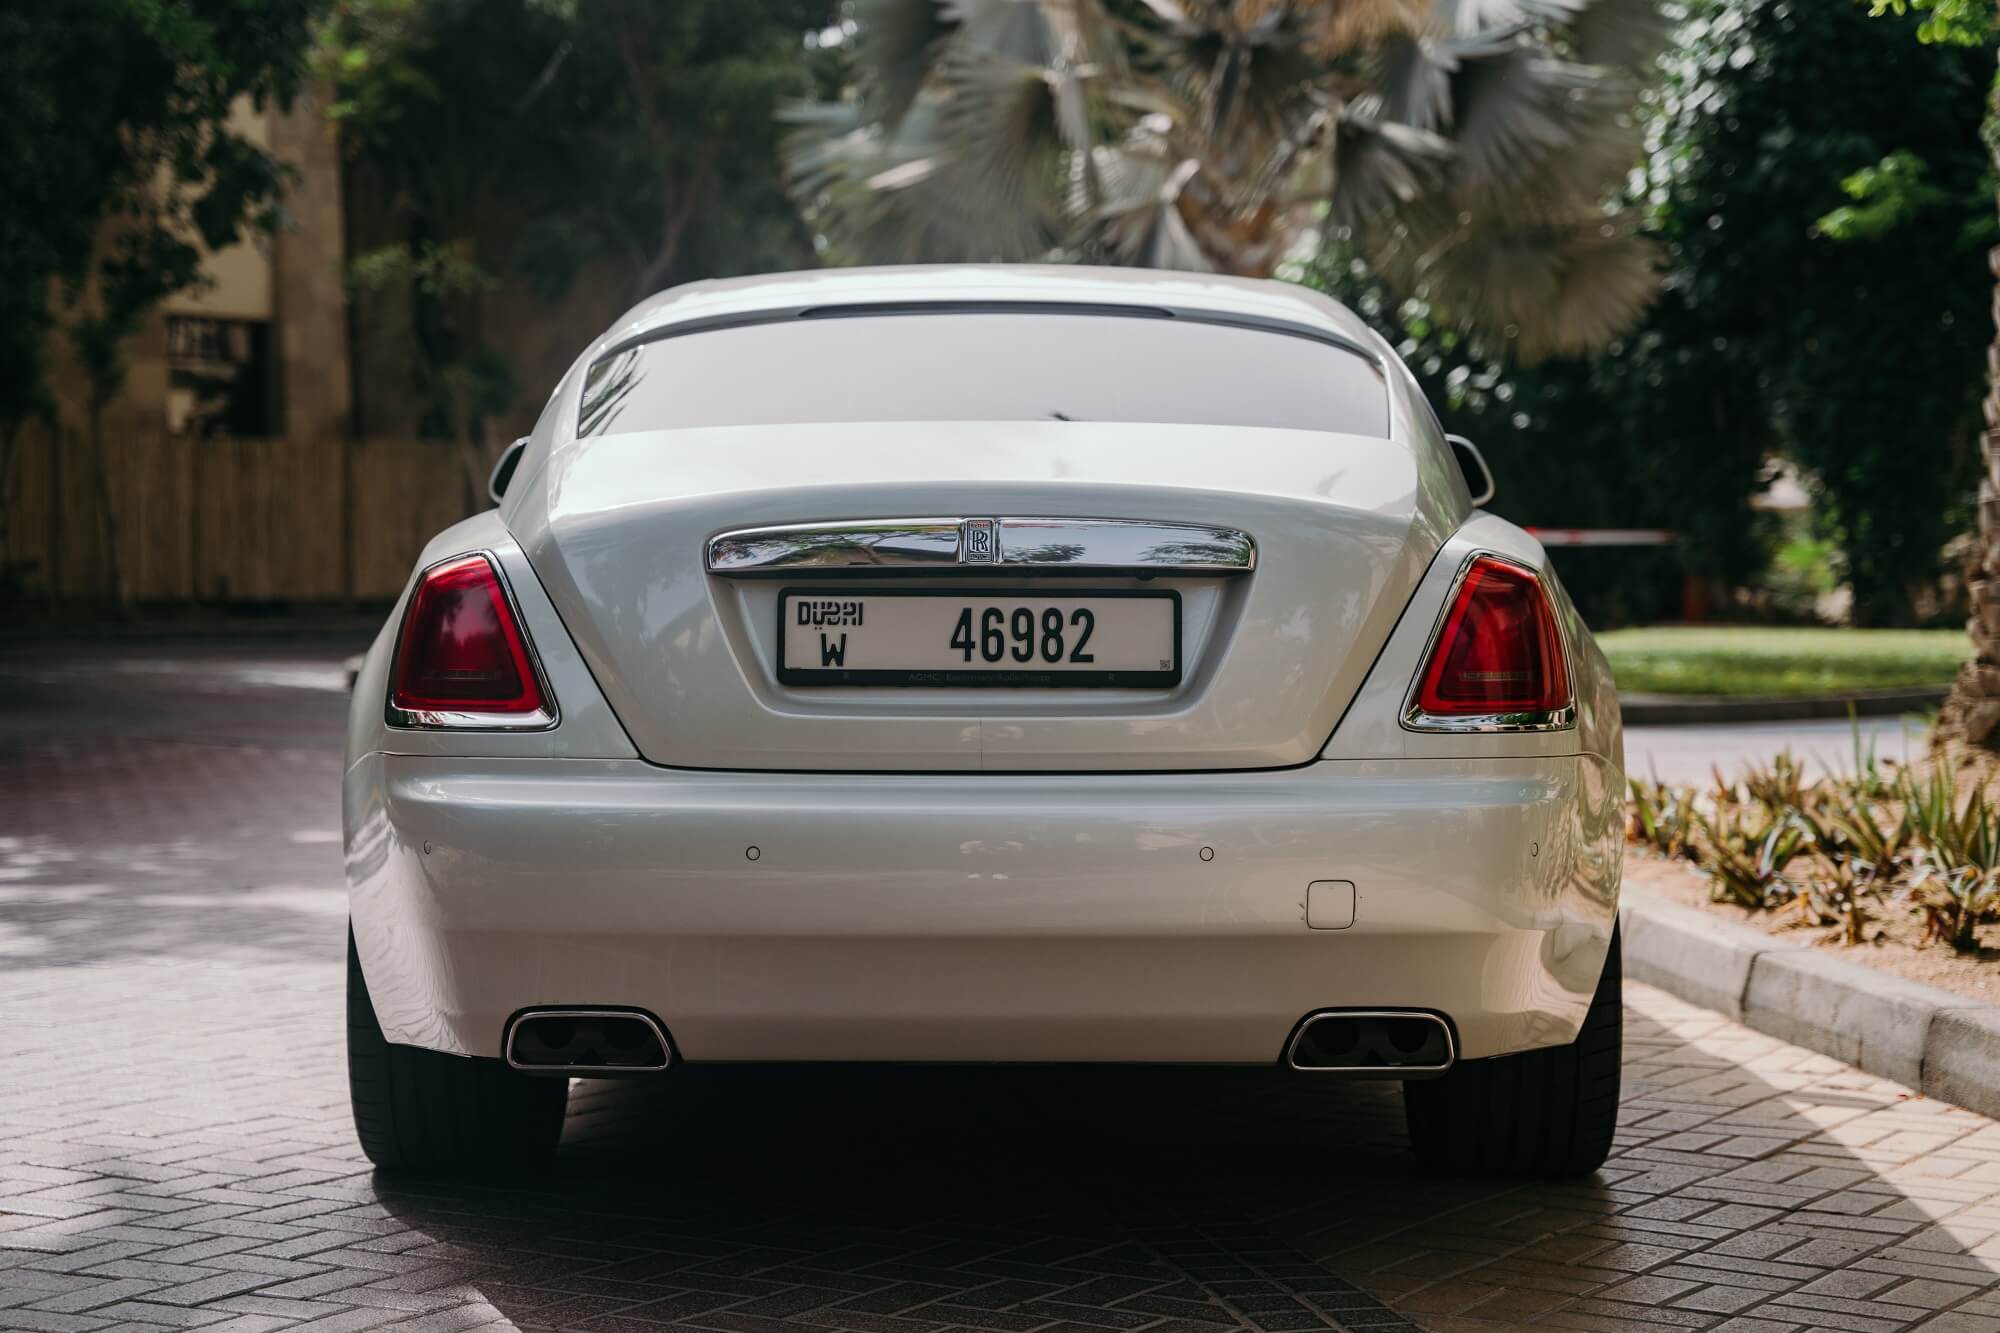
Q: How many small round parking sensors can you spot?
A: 4